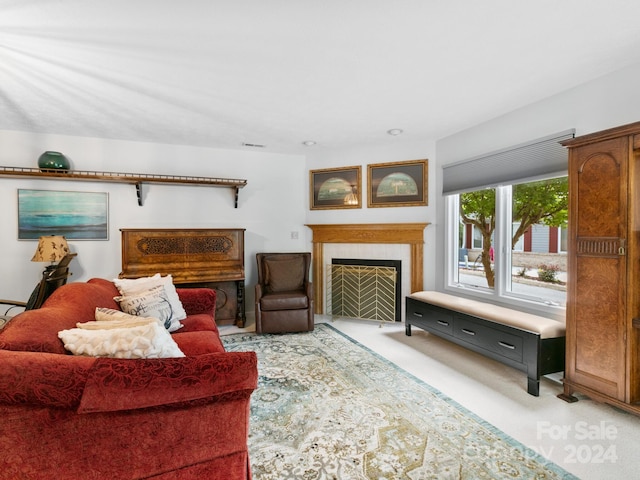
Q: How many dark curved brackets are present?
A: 2